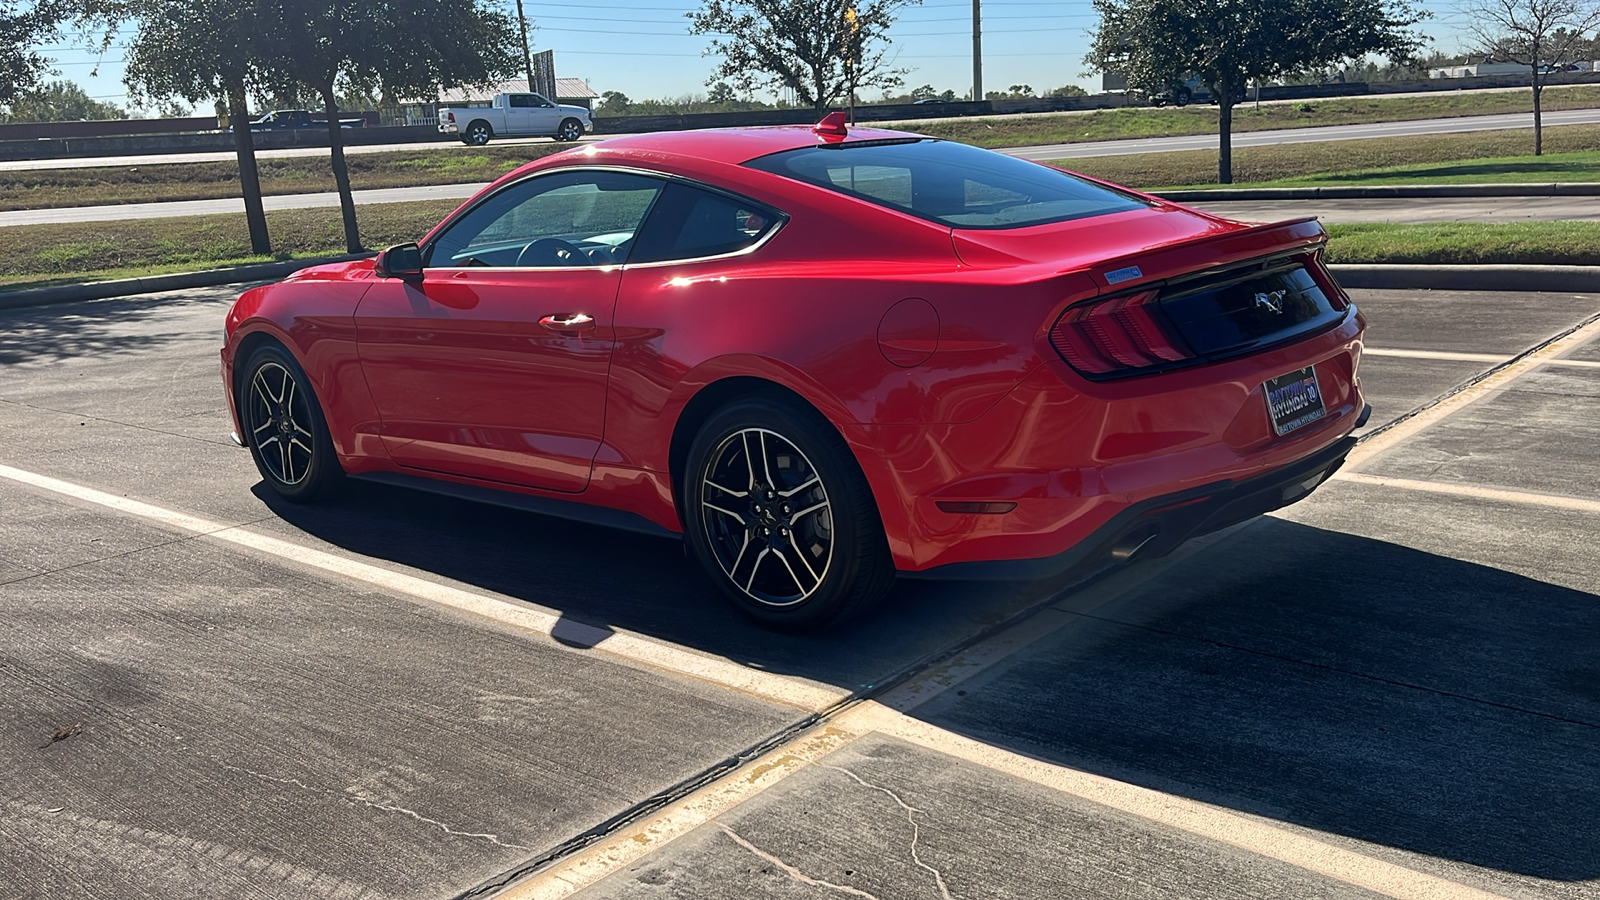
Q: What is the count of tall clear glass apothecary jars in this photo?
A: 0